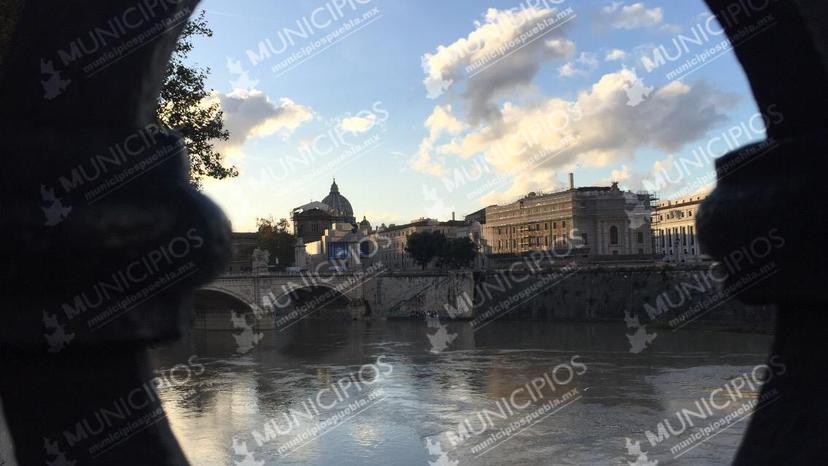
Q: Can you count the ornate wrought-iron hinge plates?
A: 0